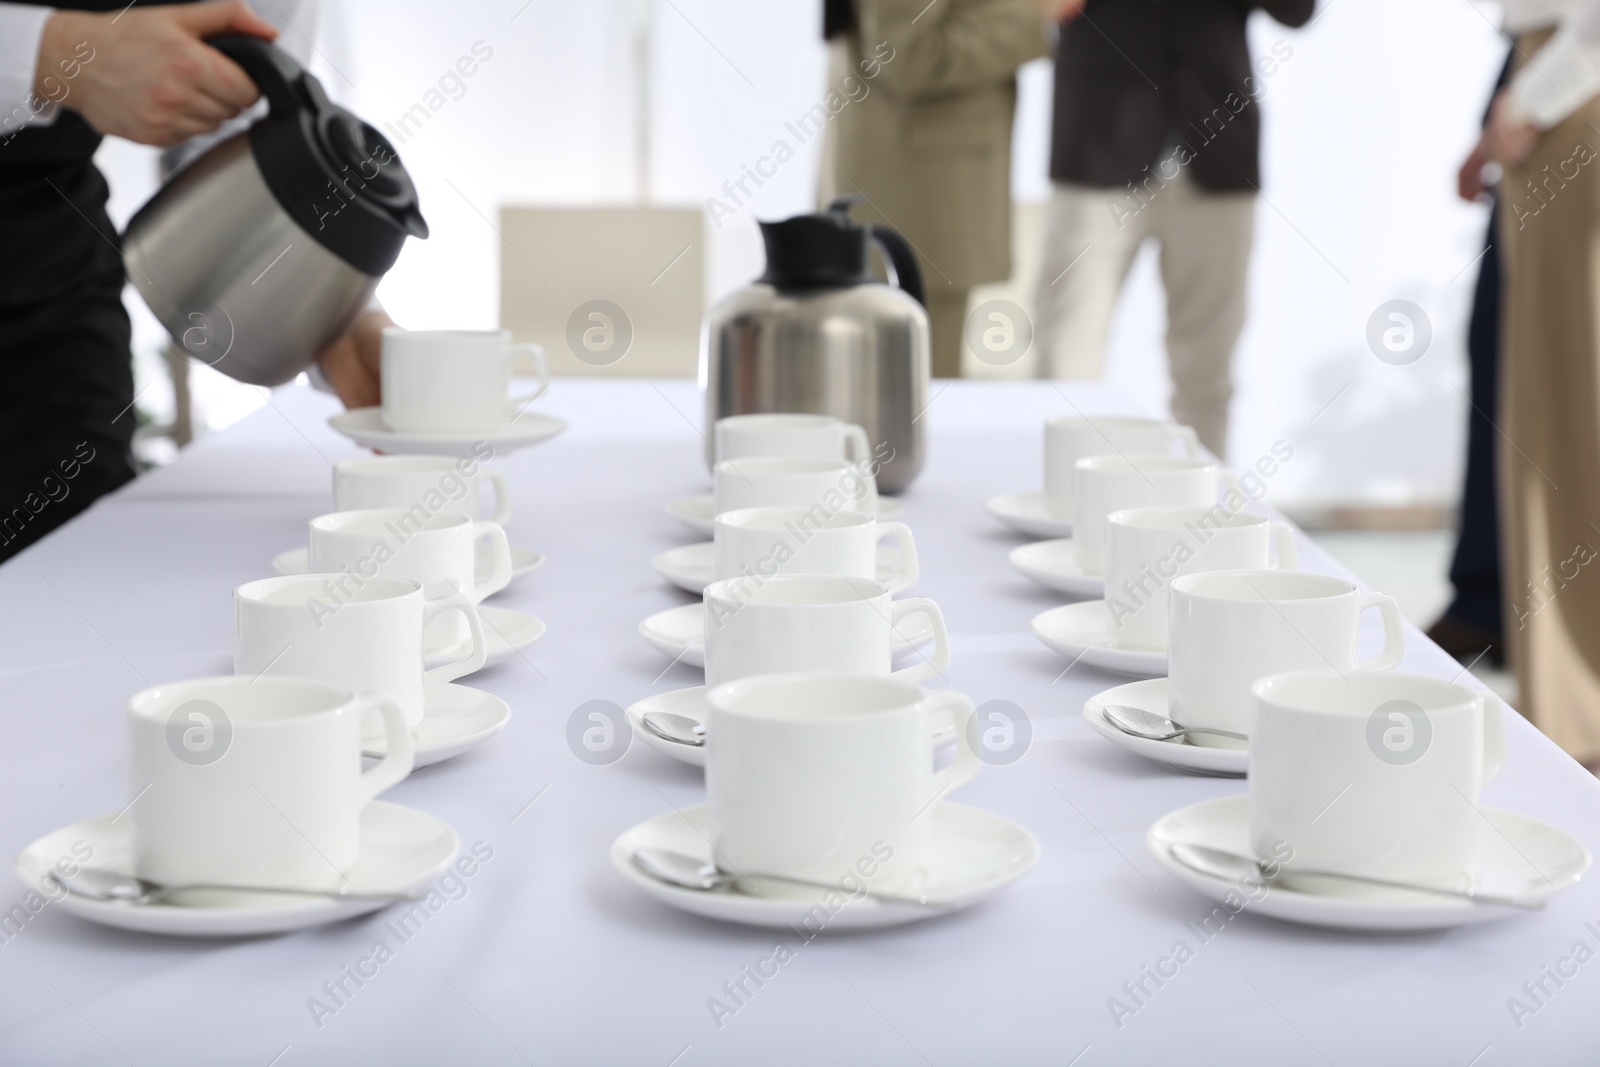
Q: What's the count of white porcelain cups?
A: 15